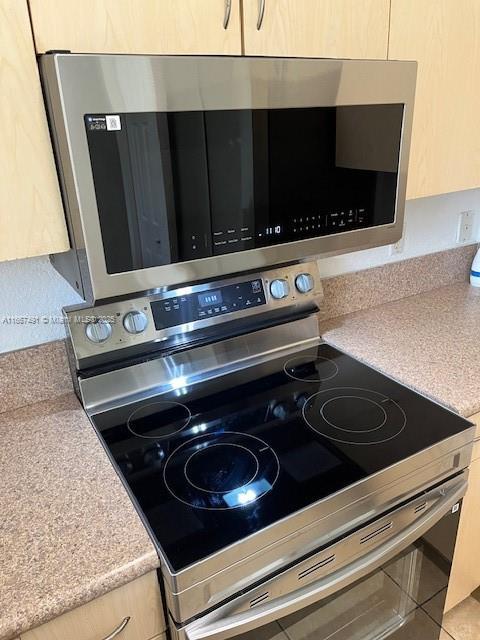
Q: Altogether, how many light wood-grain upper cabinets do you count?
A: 4